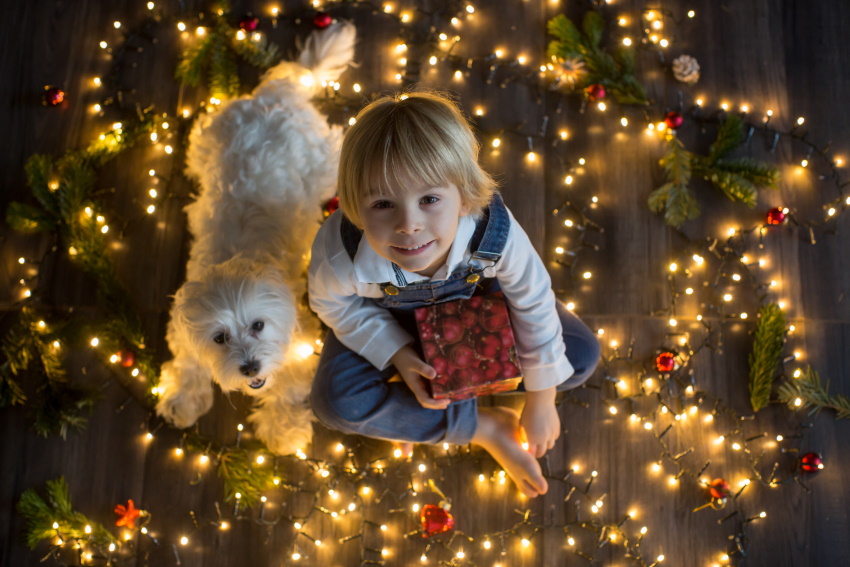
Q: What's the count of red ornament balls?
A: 11